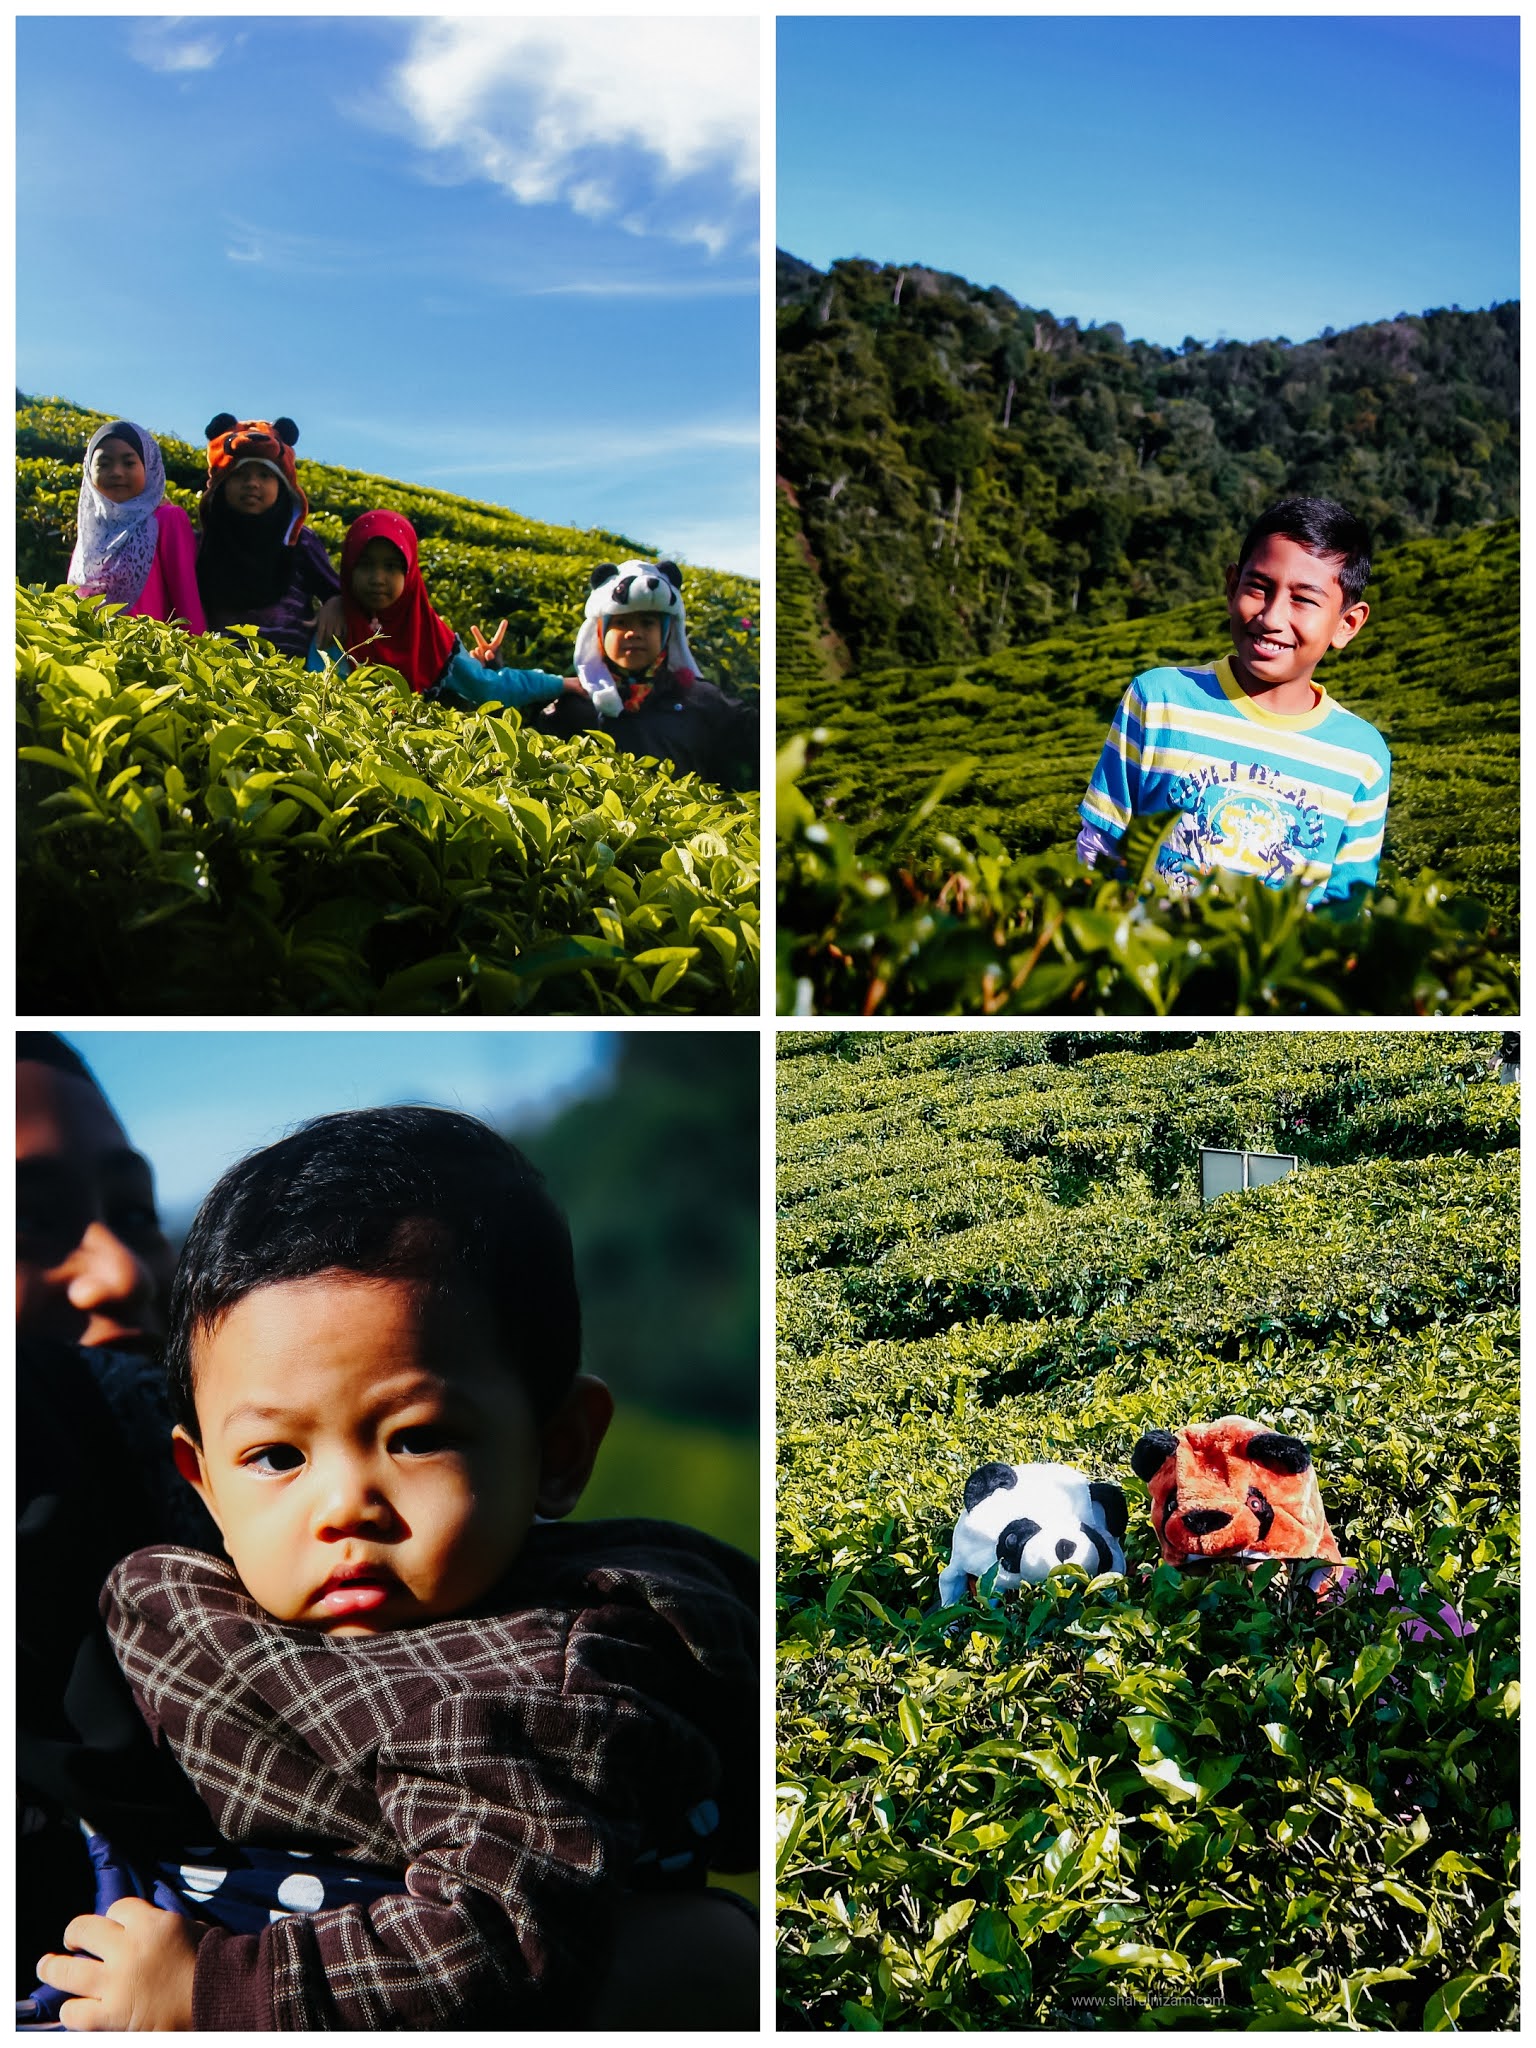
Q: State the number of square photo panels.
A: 4